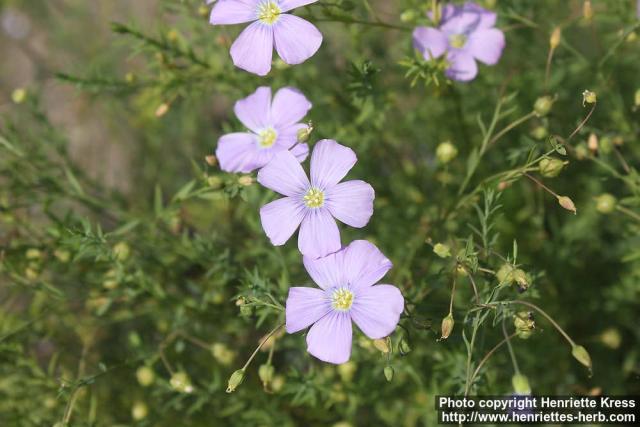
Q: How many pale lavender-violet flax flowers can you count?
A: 5